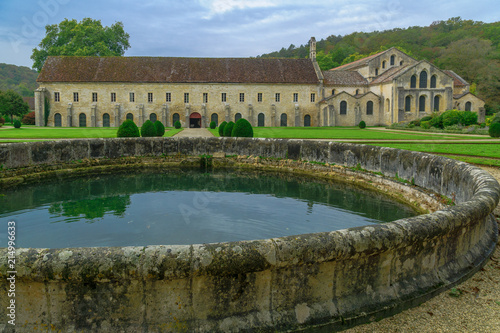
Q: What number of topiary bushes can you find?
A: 11